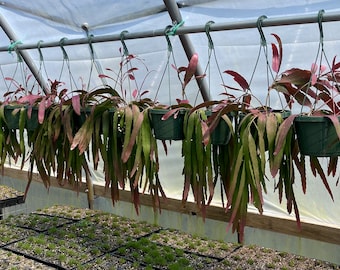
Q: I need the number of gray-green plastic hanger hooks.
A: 9